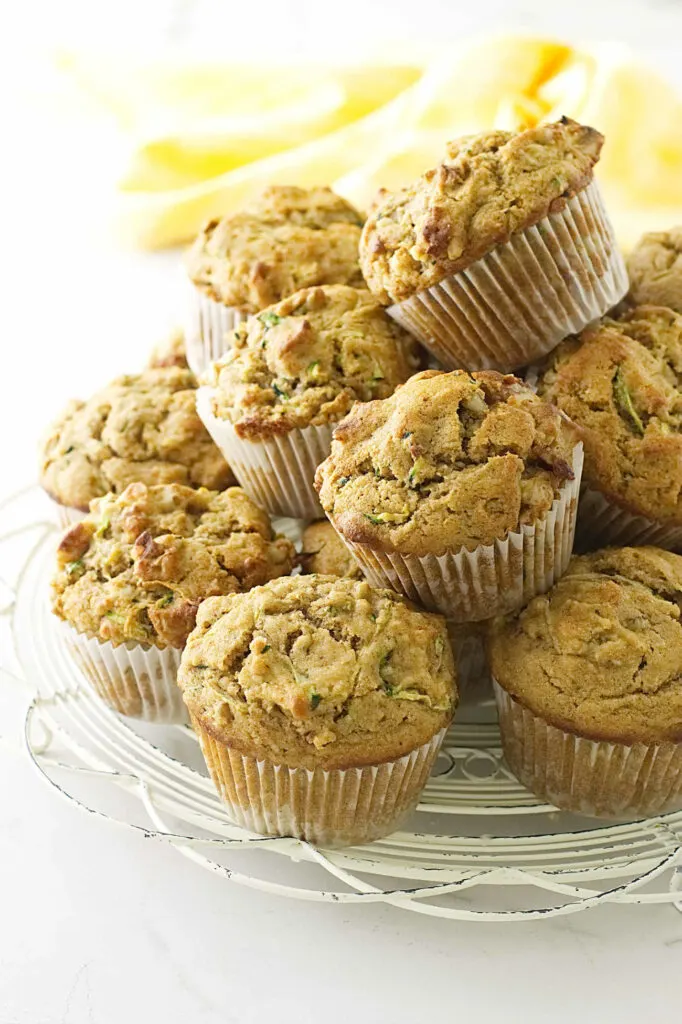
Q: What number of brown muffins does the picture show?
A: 12